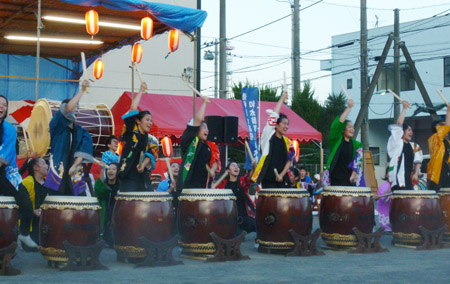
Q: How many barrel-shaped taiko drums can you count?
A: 8